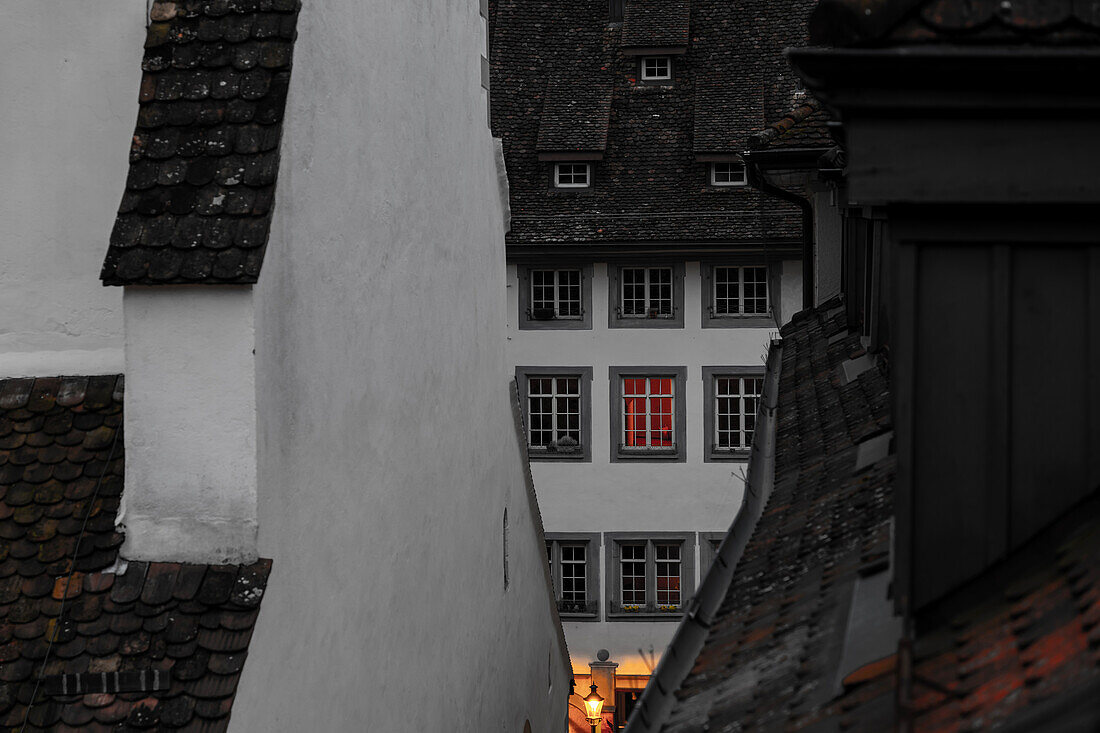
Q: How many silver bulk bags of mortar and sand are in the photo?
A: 0